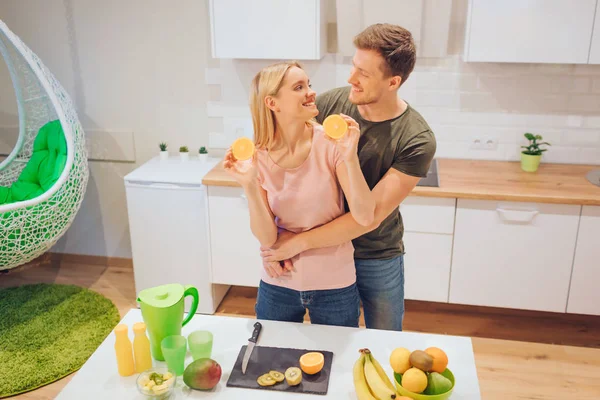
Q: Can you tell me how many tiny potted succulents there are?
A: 3